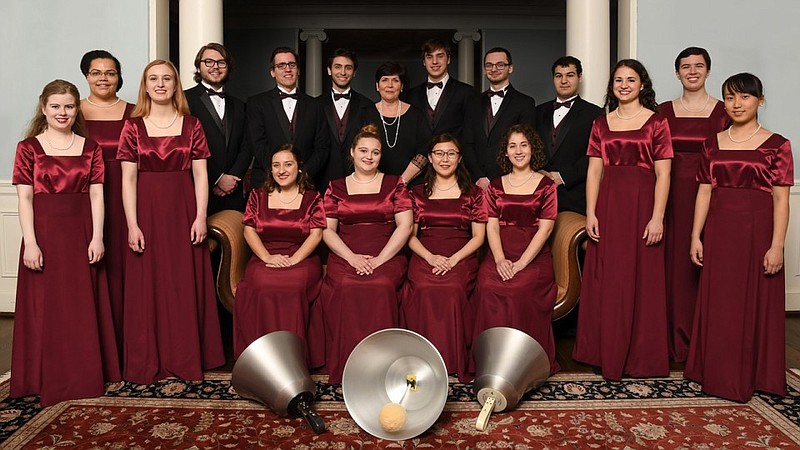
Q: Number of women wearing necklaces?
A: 11